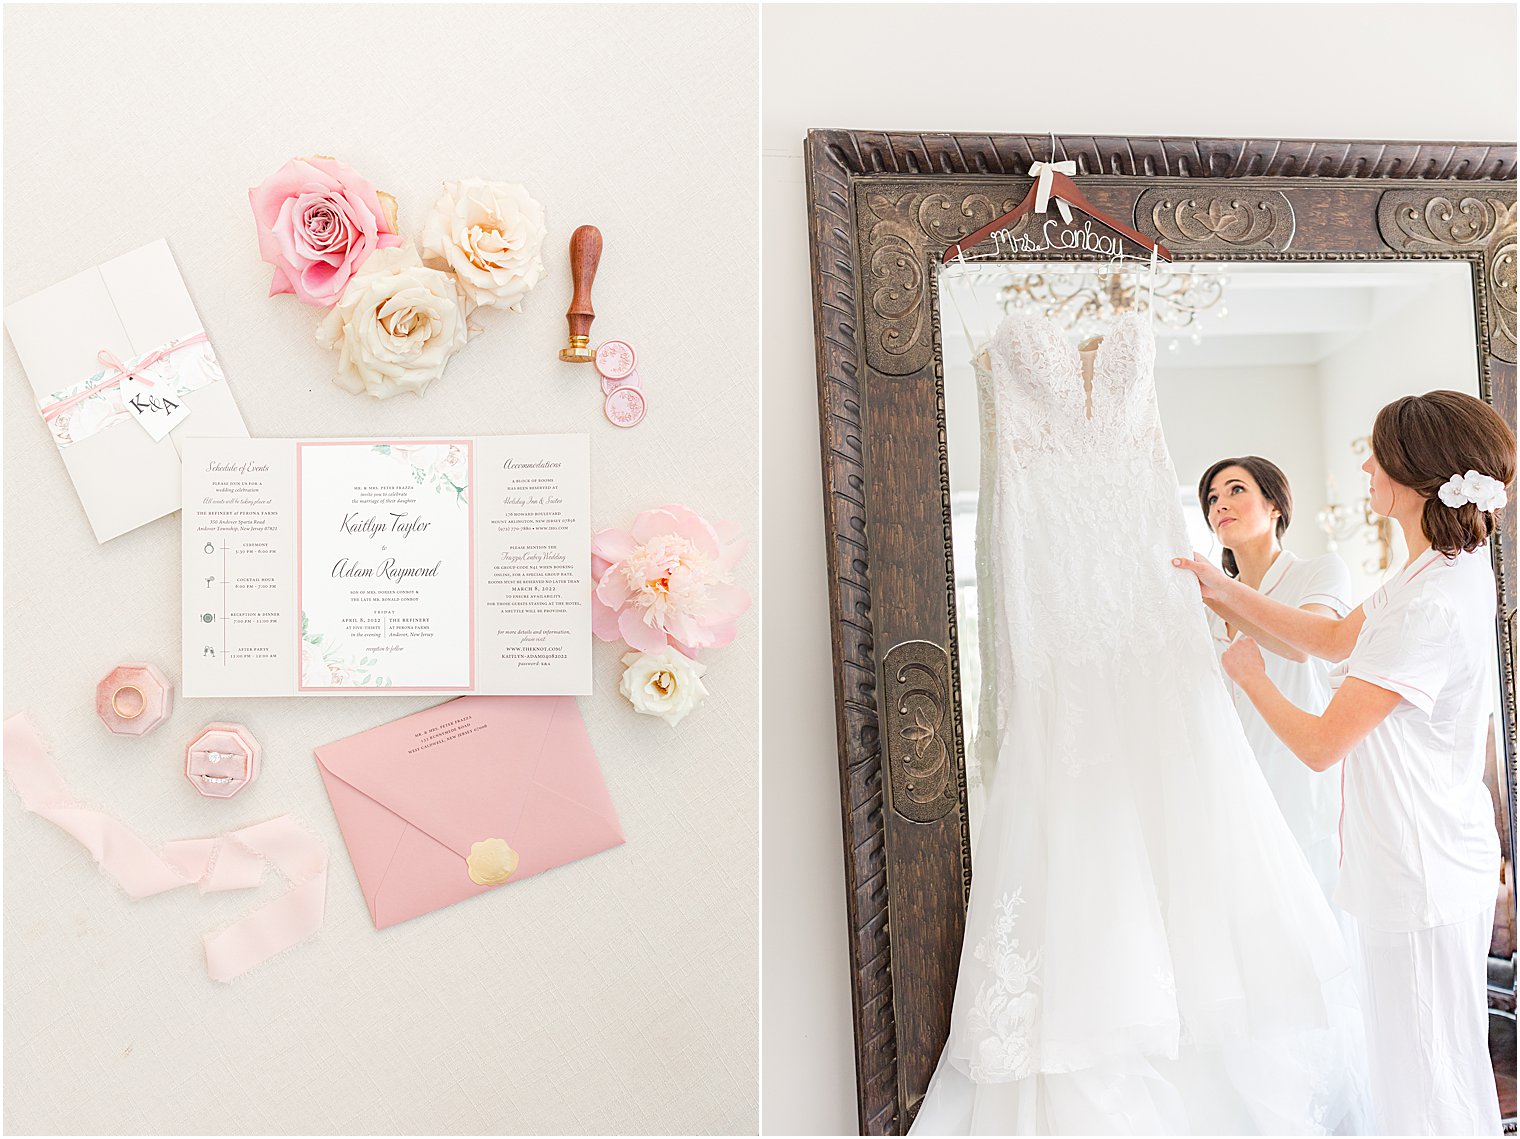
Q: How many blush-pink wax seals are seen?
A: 3